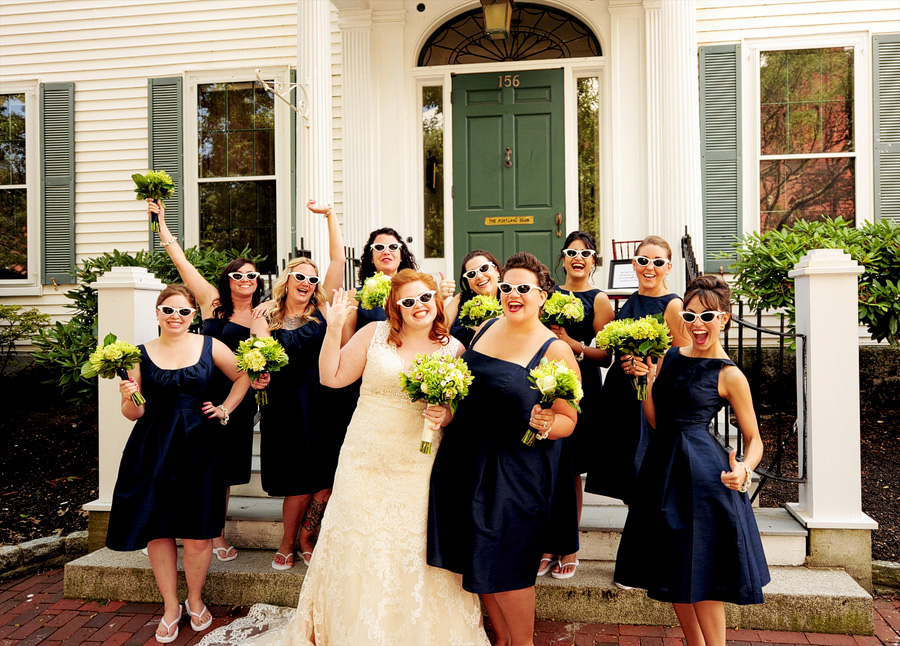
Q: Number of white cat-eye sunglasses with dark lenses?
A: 10